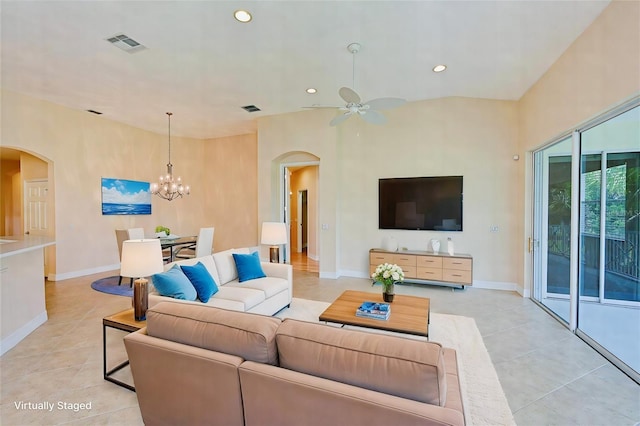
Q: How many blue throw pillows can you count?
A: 3